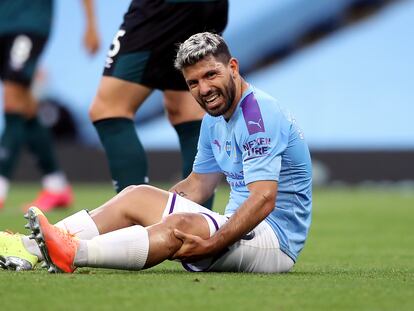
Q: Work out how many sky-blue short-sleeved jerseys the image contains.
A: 1